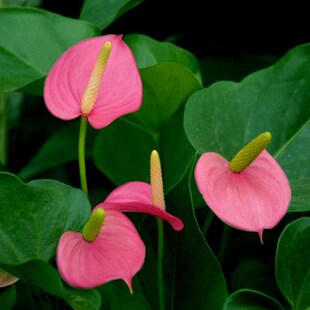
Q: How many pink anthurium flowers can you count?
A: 4